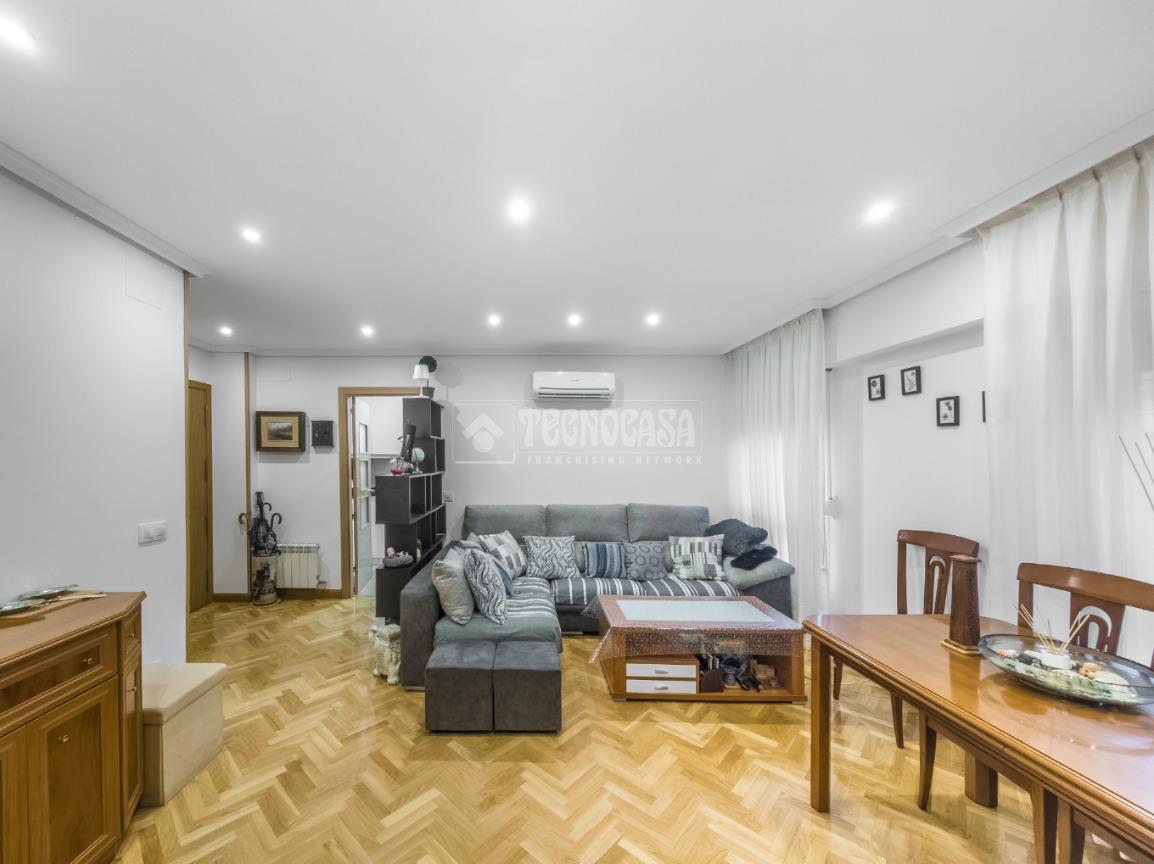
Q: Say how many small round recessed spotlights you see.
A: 9